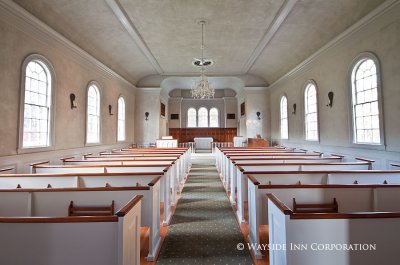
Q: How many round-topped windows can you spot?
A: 9